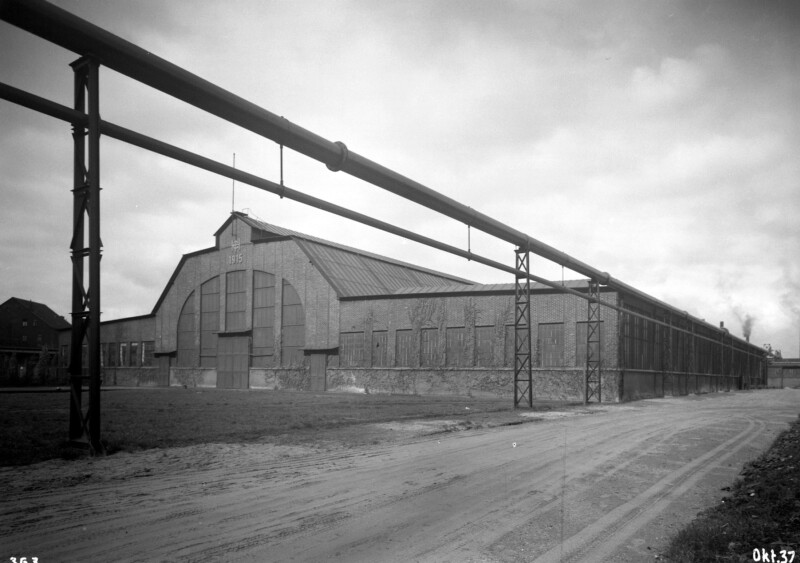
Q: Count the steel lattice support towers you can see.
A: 3